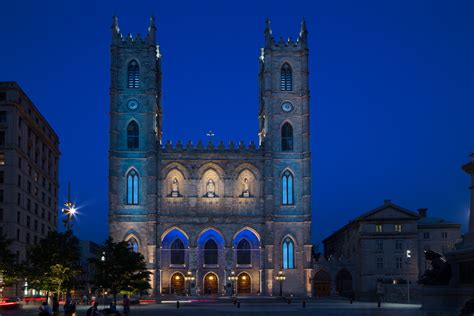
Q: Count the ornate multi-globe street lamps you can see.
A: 3